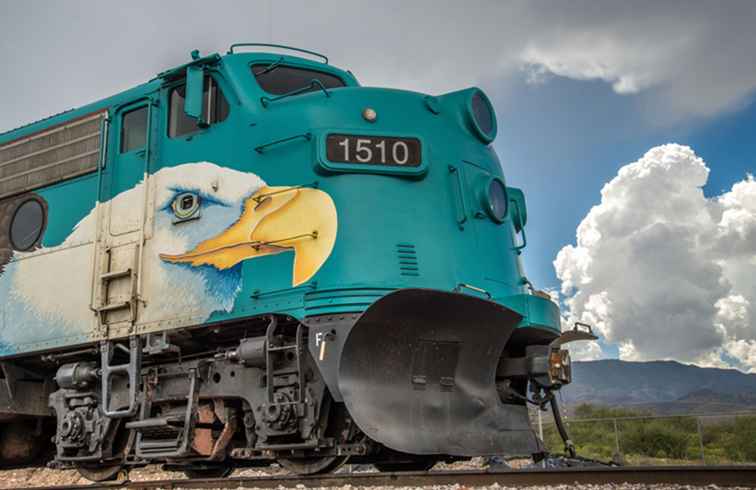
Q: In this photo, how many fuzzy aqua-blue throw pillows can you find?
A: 0